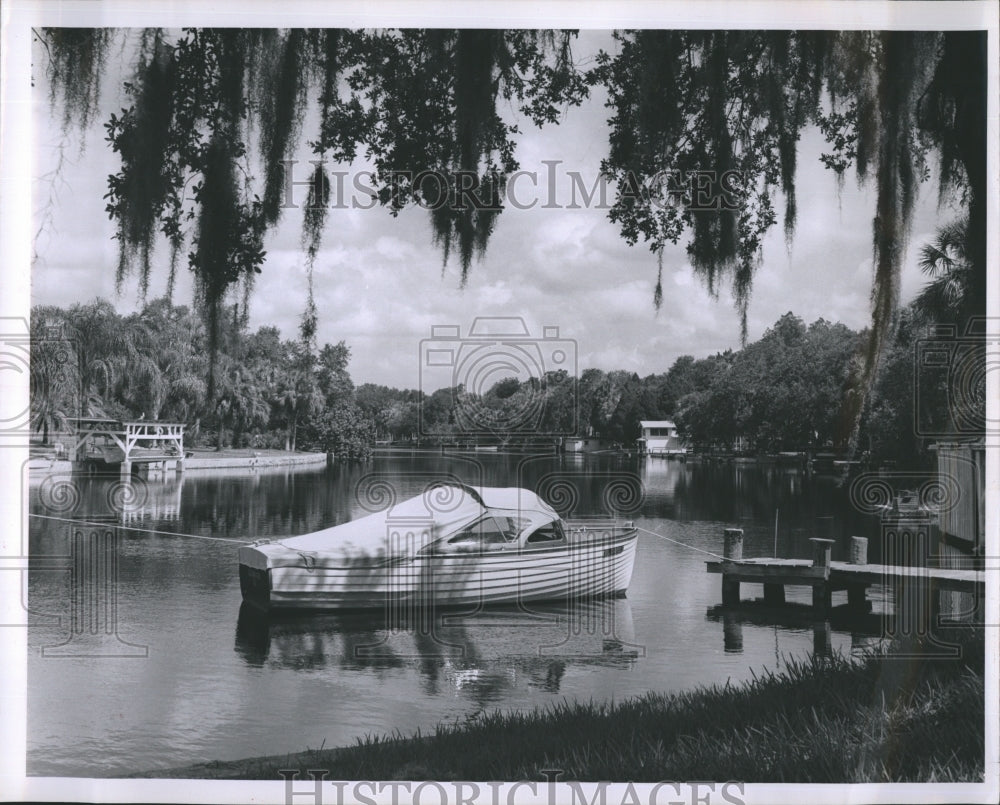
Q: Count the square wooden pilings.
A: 1